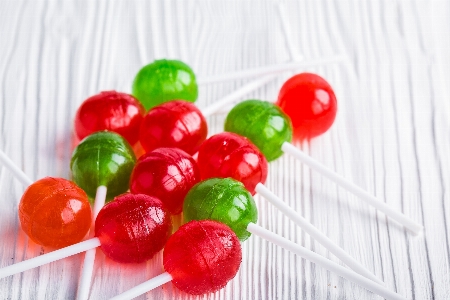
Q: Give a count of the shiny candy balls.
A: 12